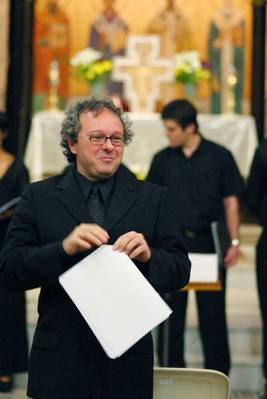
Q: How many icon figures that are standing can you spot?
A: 4